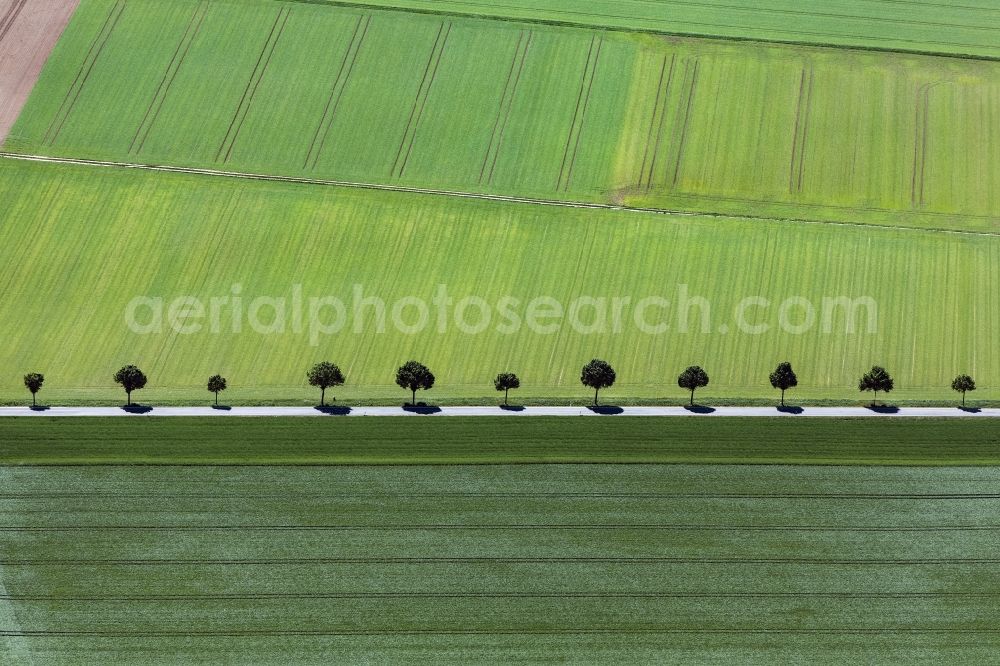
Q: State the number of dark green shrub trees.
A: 11